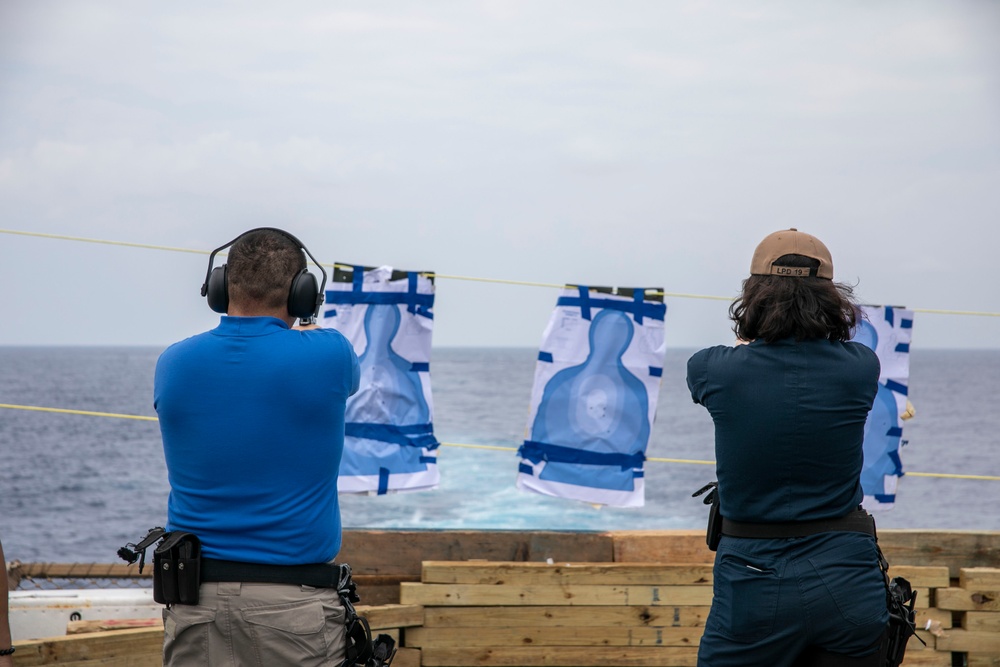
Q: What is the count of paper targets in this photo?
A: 3